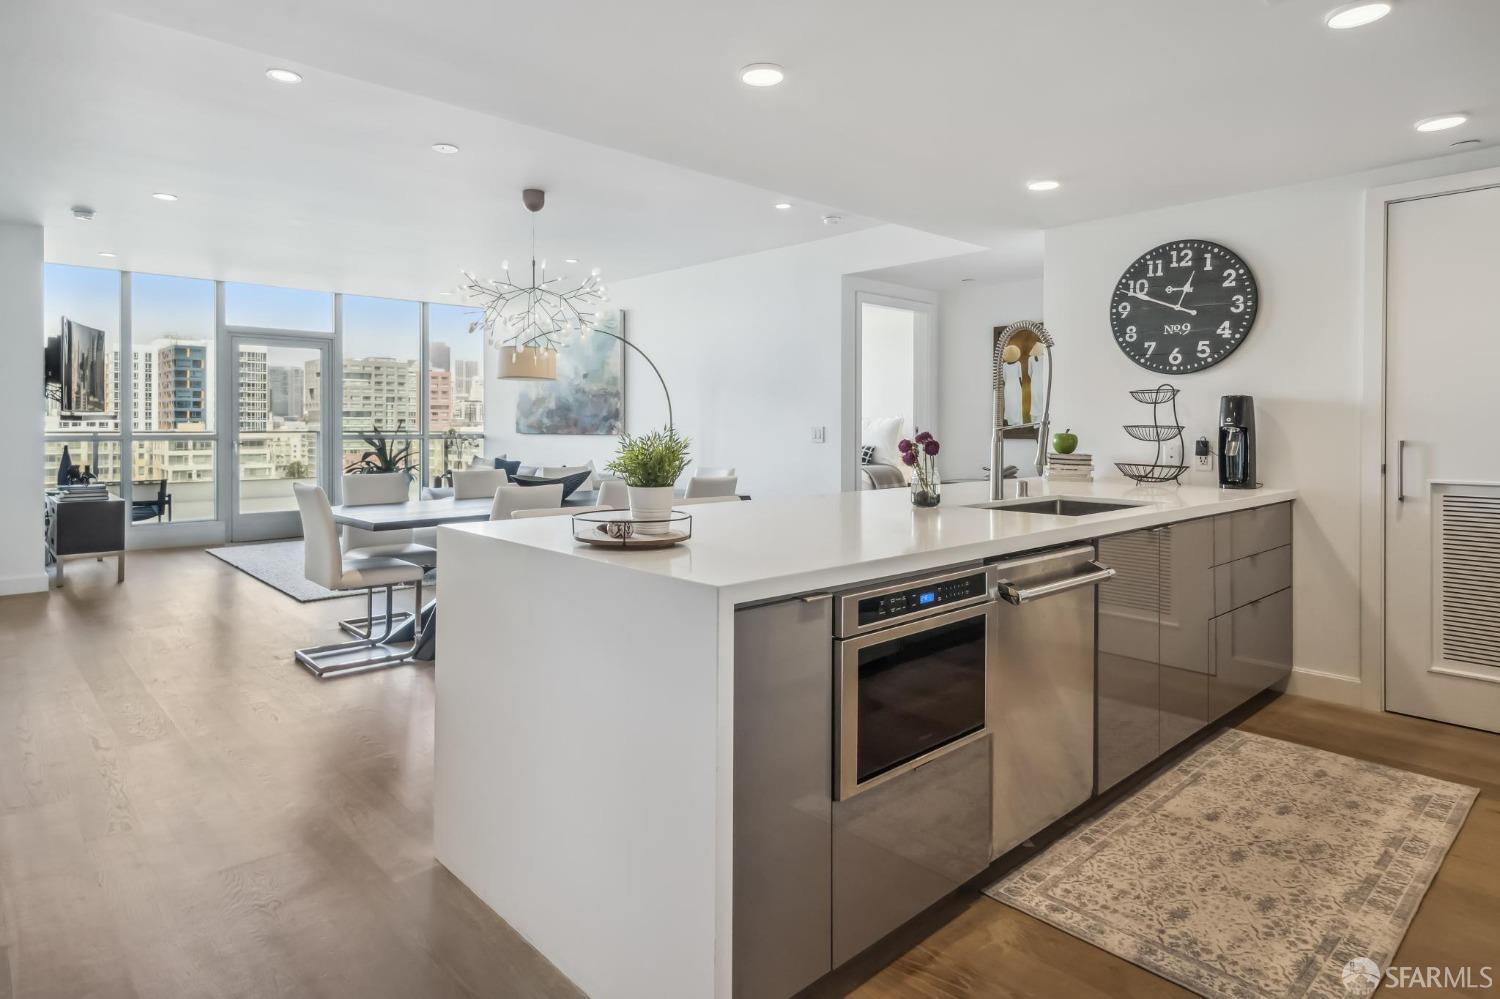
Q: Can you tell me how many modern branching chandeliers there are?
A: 1